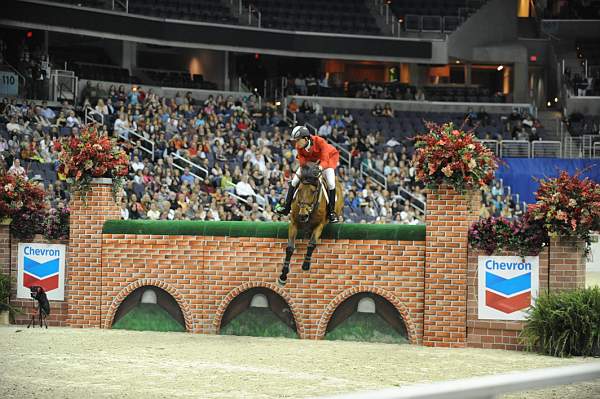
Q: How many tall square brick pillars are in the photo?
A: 2